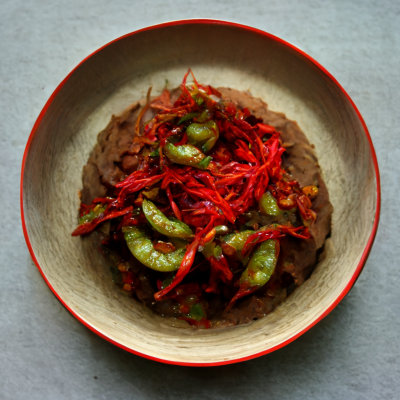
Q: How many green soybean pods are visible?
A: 7